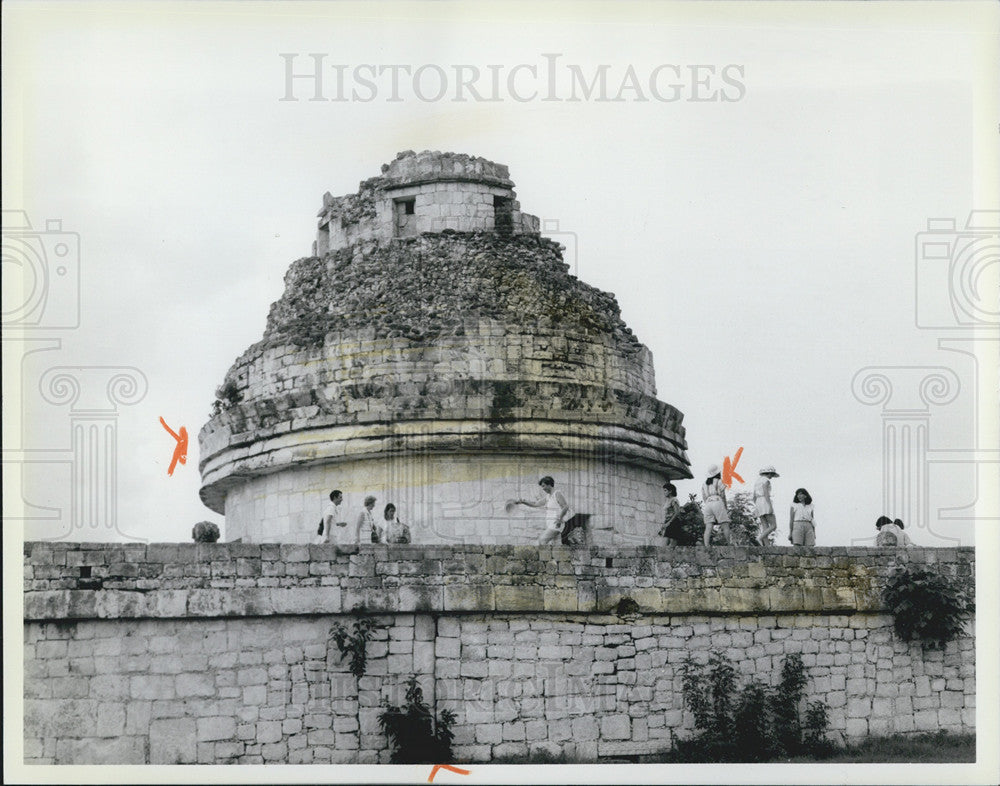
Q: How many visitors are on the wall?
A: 10